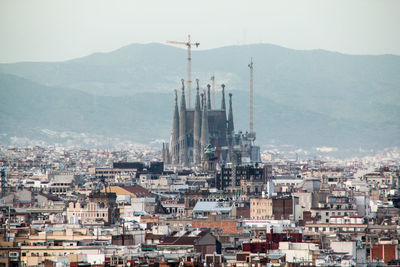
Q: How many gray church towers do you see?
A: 8